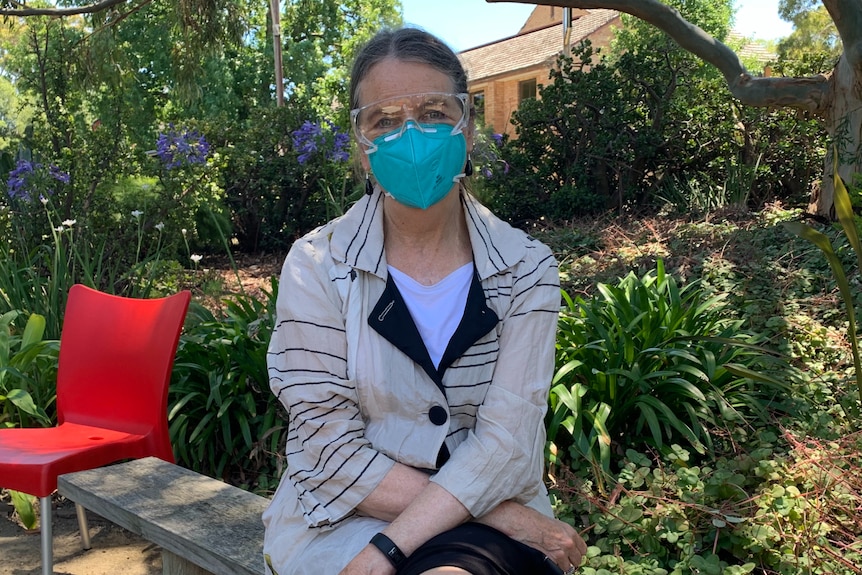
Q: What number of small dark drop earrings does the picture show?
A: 2